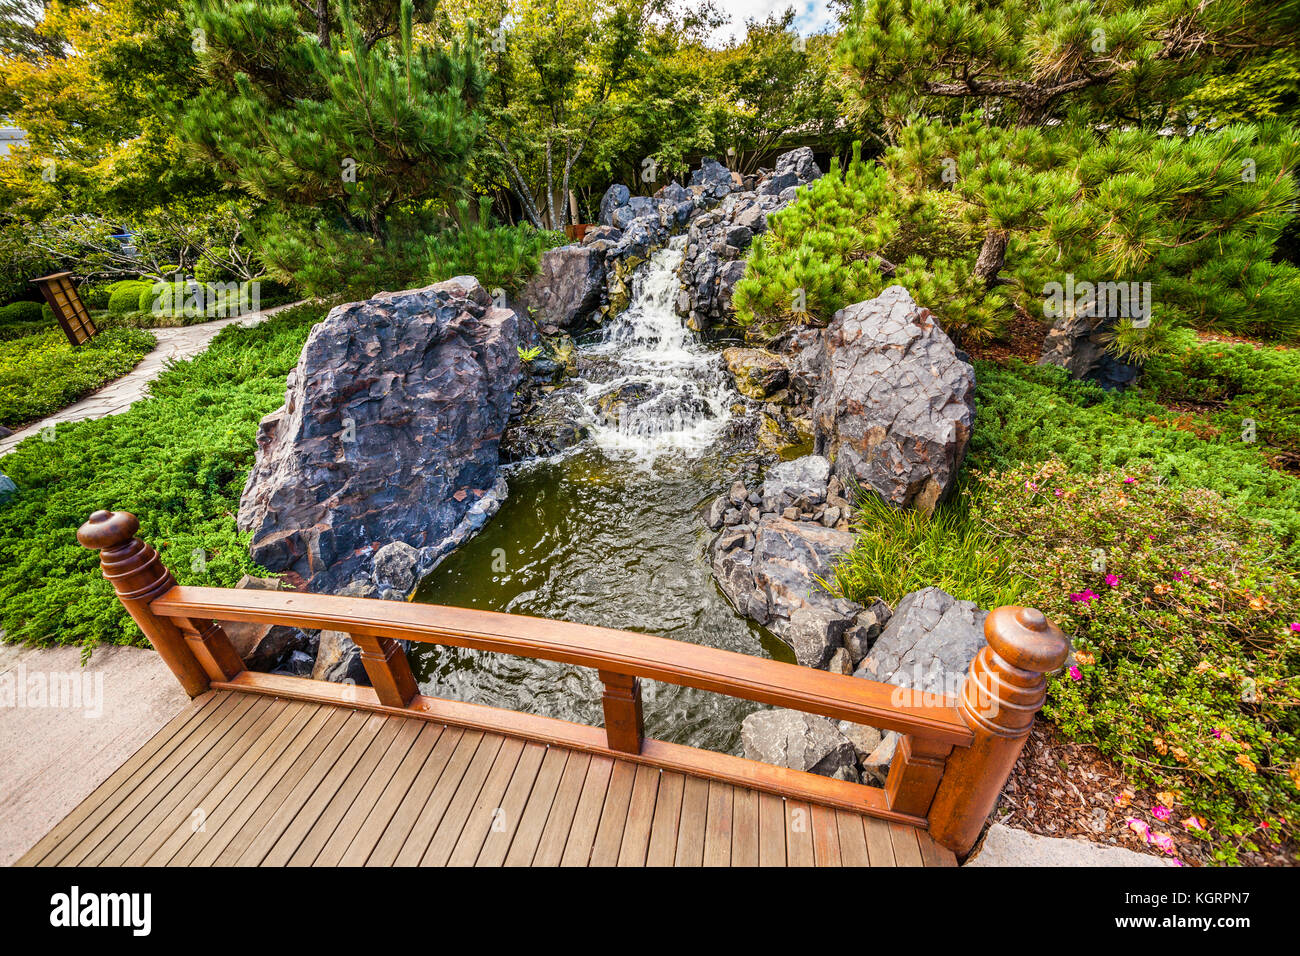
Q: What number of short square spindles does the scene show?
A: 4